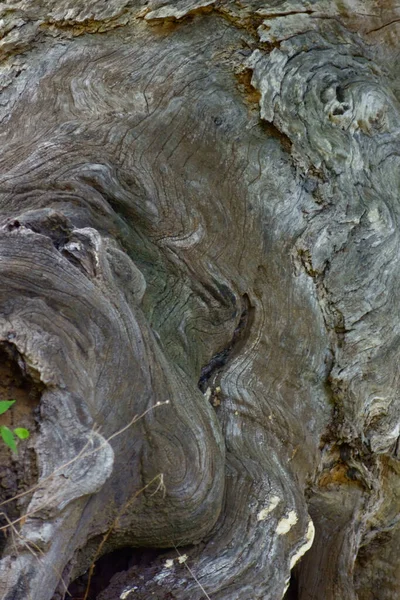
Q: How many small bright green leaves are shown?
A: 3